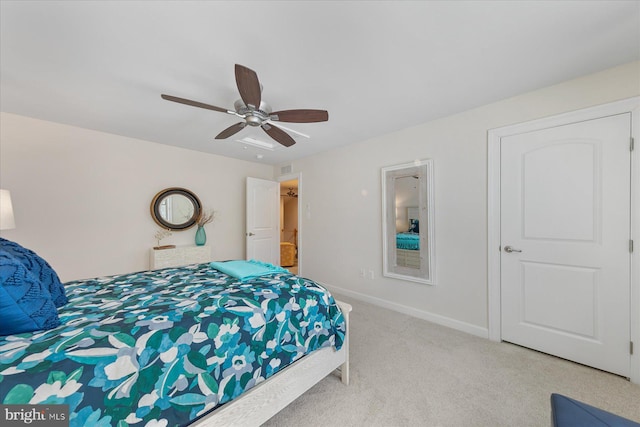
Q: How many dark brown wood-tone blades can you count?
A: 5